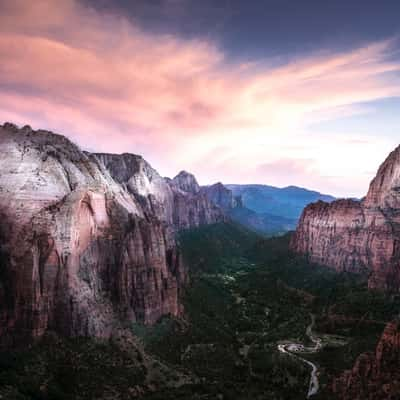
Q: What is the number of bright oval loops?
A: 1